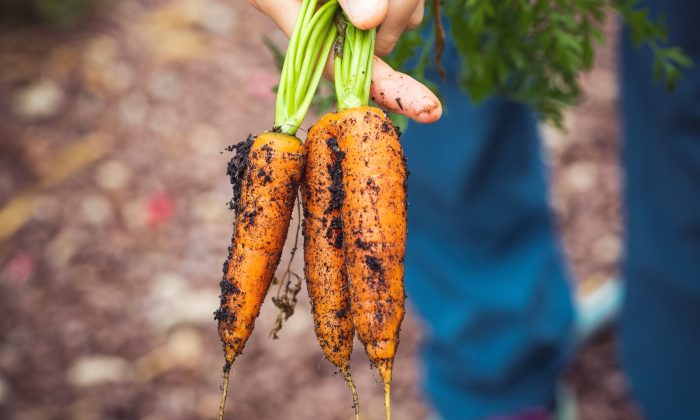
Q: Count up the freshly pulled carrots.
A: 3